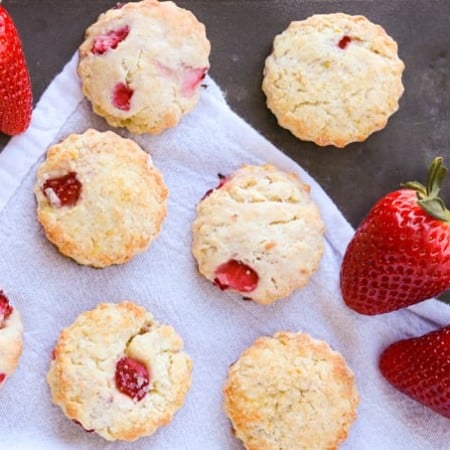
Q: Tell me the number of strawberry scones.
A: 7